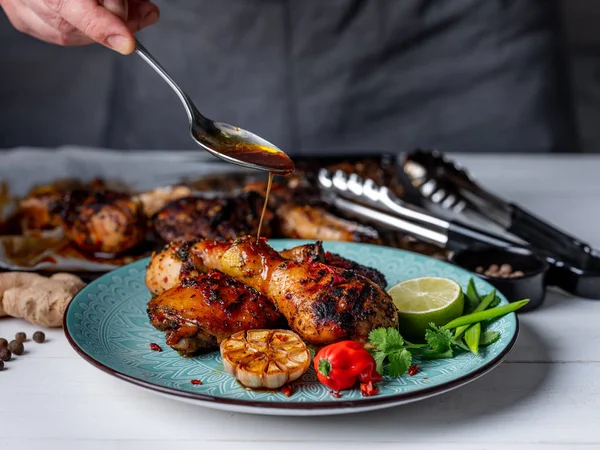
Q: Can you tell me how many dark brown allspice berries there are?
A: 6